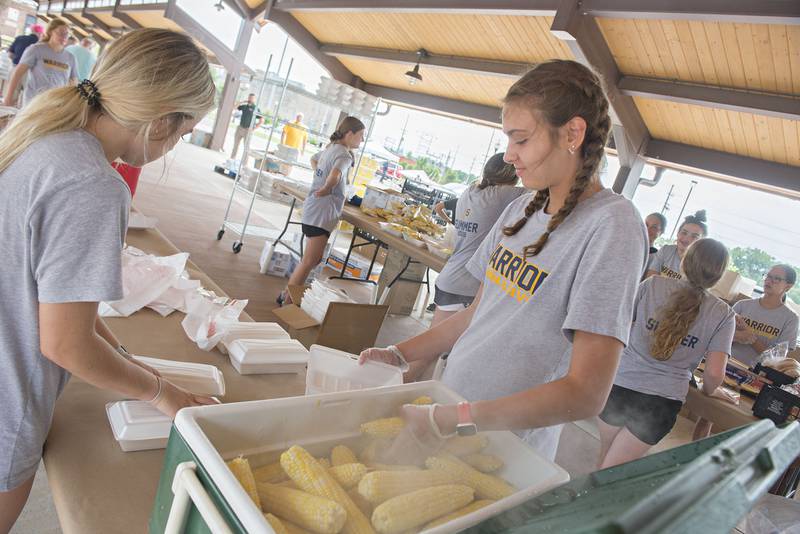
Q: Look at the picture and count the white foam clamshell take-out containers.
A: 5